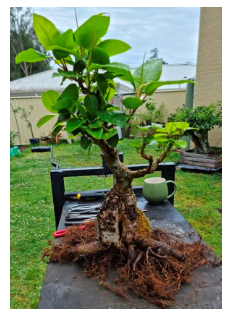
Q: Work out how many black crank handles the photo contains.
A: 1